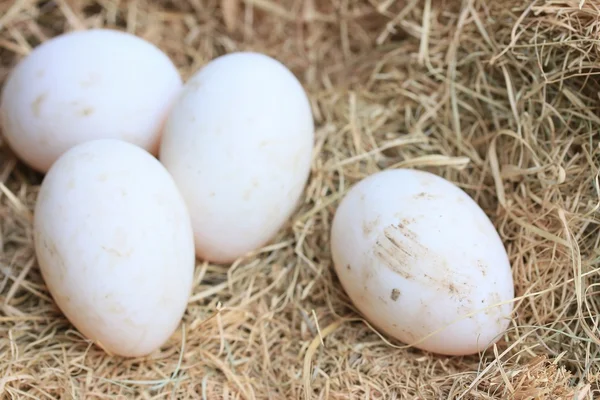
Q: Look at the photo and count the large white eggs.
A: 4